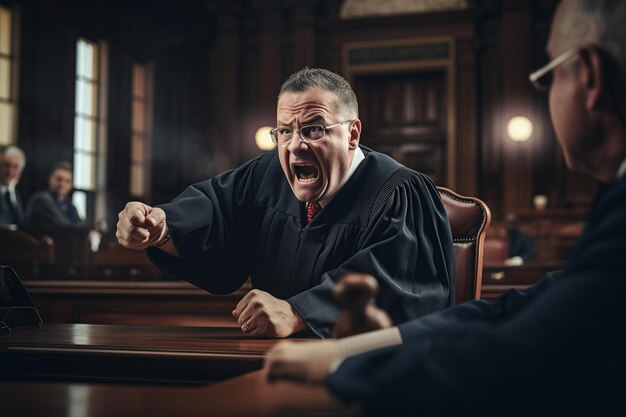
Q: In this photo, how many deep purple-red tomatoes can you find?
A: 0